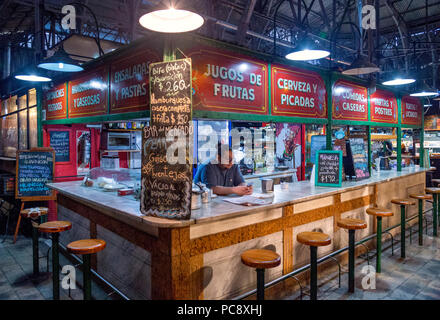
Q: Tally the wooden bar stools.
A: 10